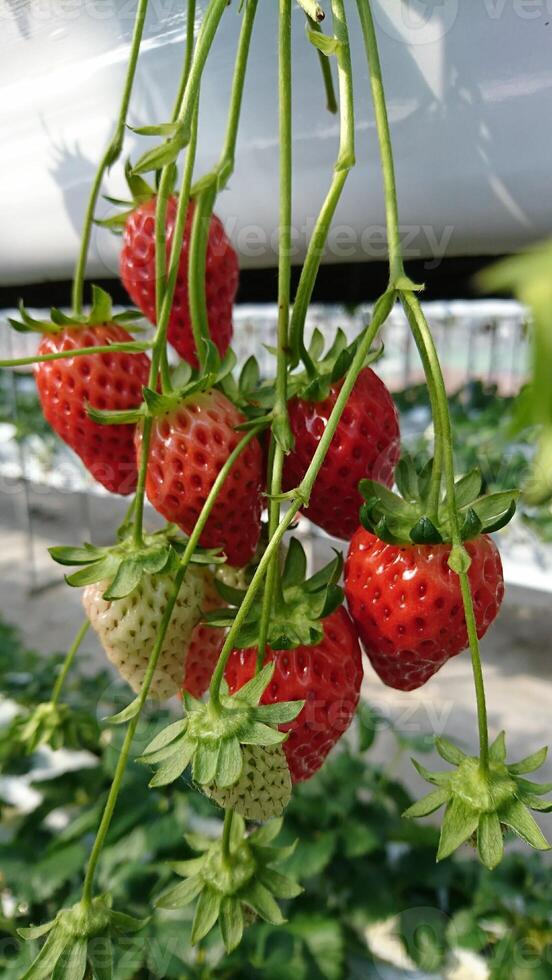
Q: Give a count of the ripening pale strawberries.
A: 2